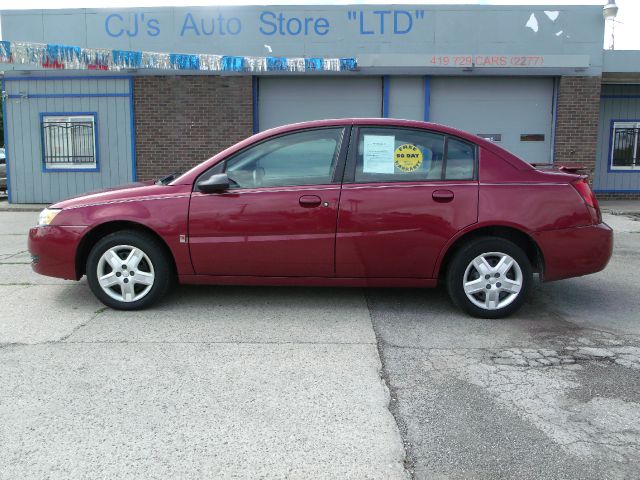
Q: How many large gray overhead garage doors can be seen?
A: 2